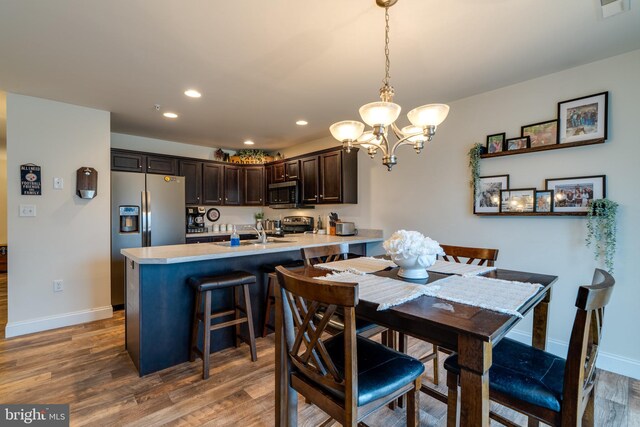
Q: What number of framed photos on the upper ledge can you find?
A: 4